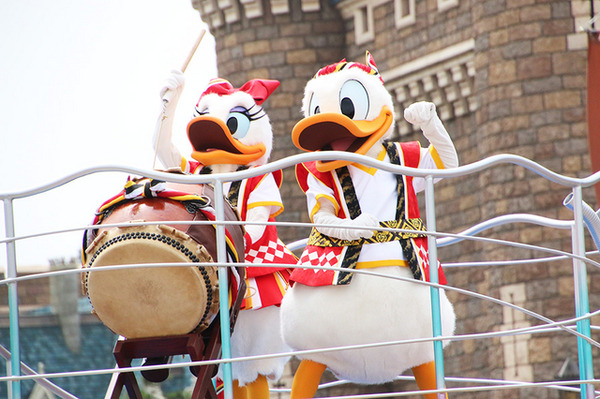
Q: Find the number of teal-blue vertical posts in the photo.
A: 4